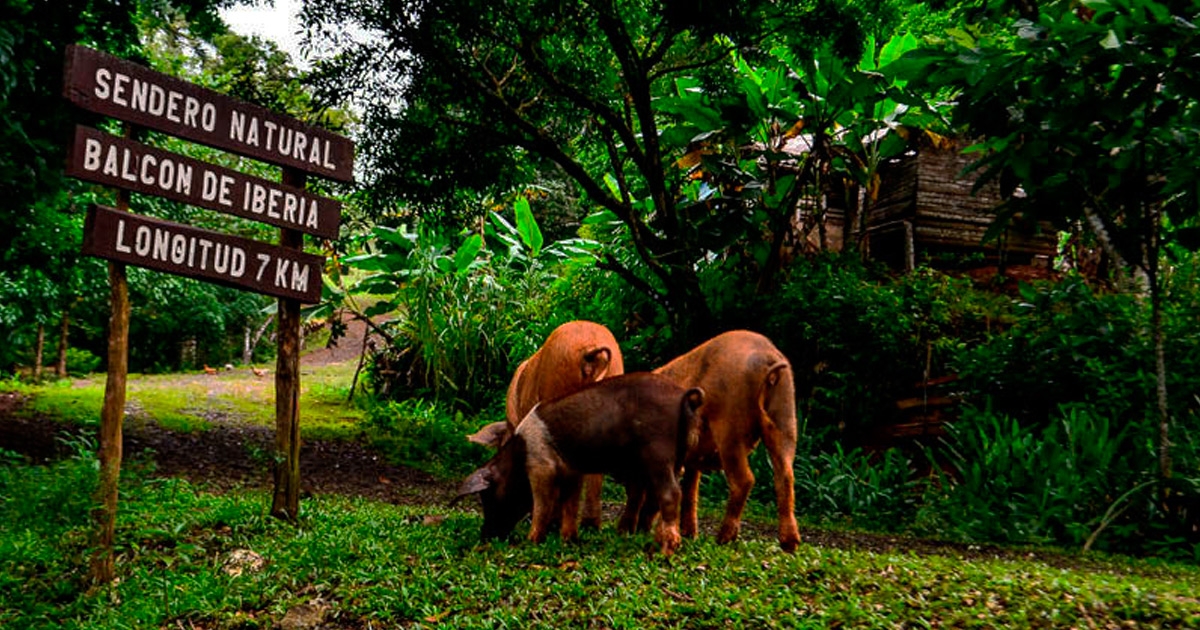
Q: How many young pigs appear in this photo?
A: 3